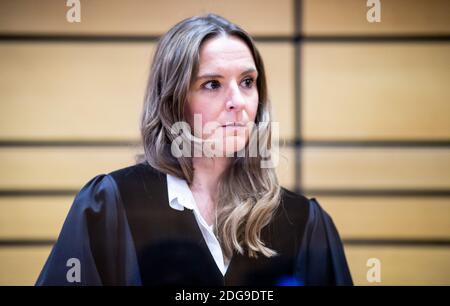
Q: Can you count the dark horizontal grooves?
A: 4